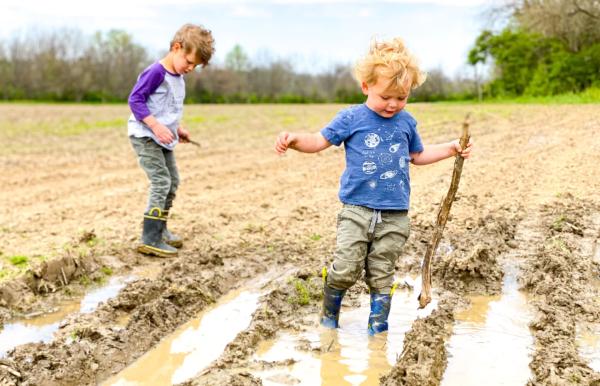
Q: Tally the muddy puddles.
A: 5